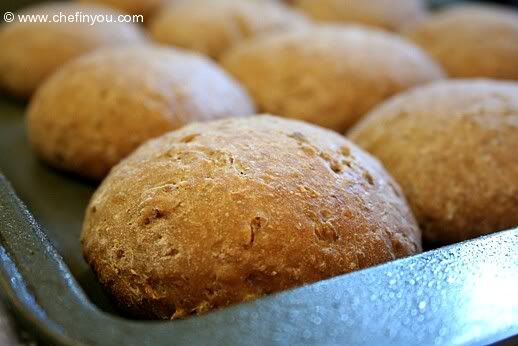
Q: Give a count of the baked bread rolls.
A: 9